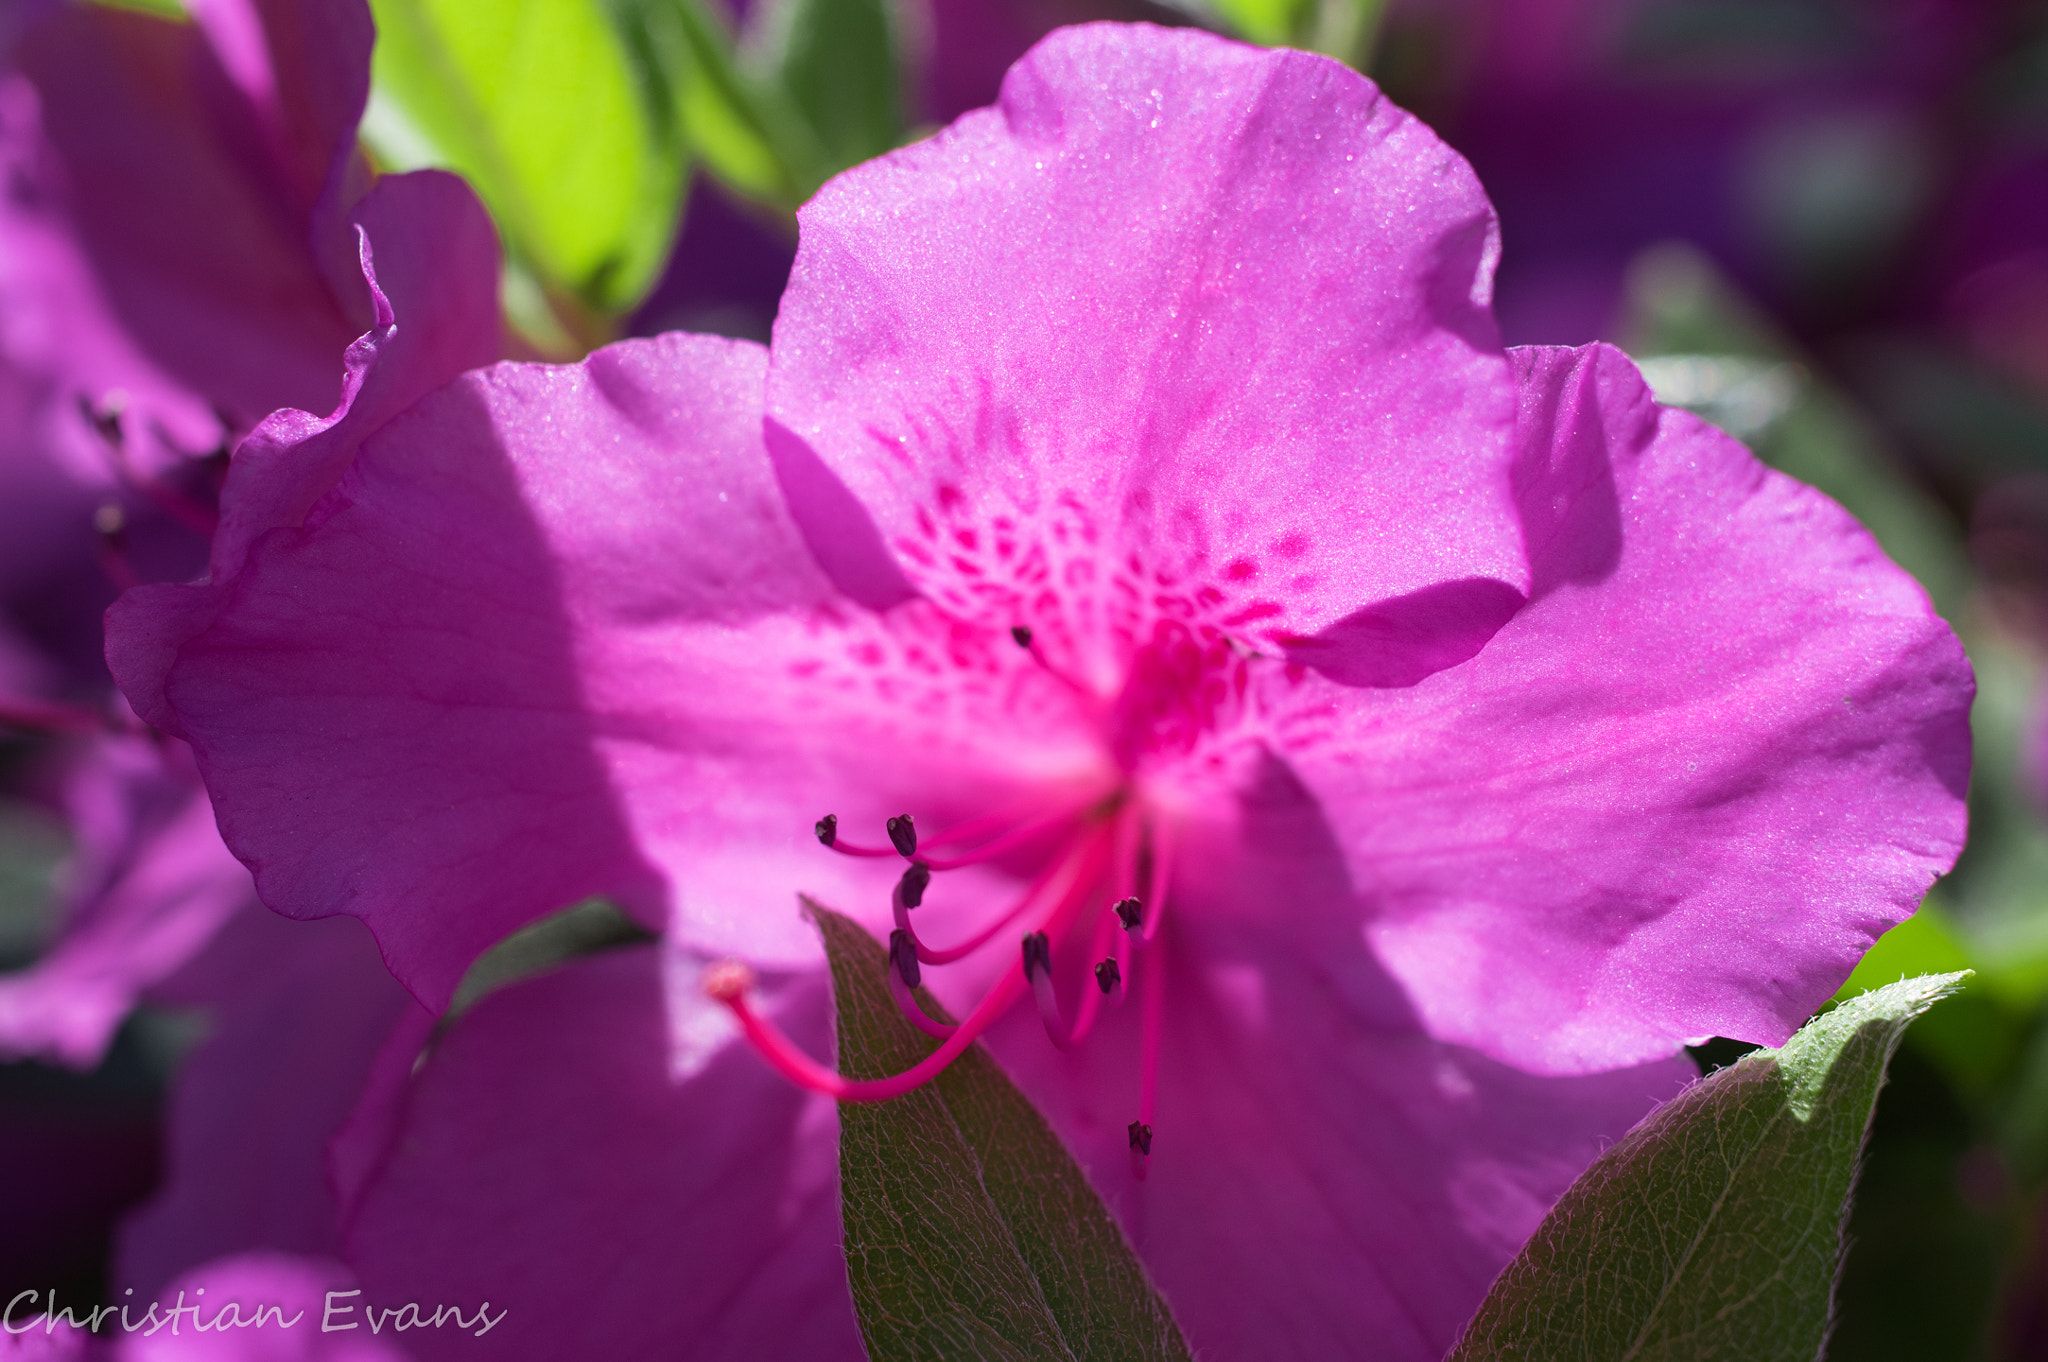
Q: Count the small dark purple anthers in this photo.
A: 9